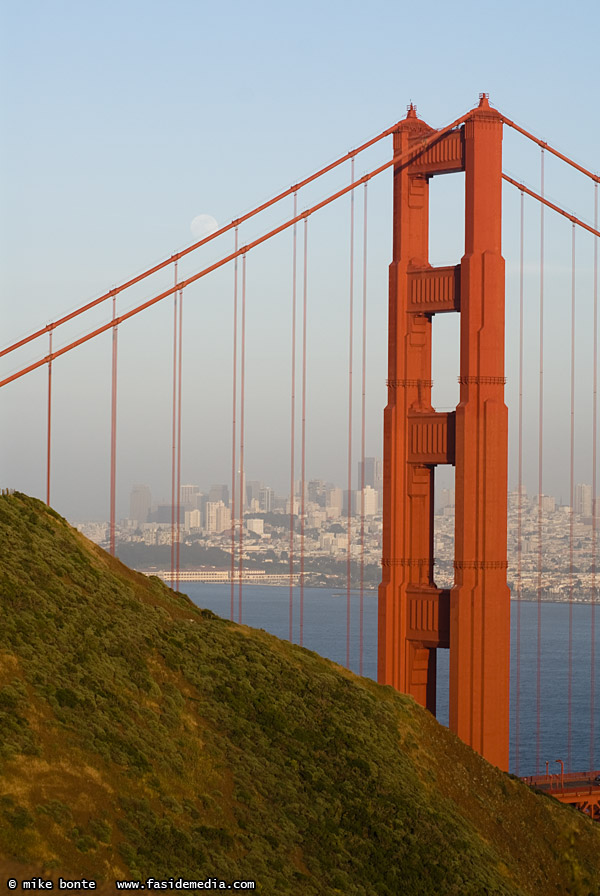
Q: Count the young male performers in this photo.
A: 0